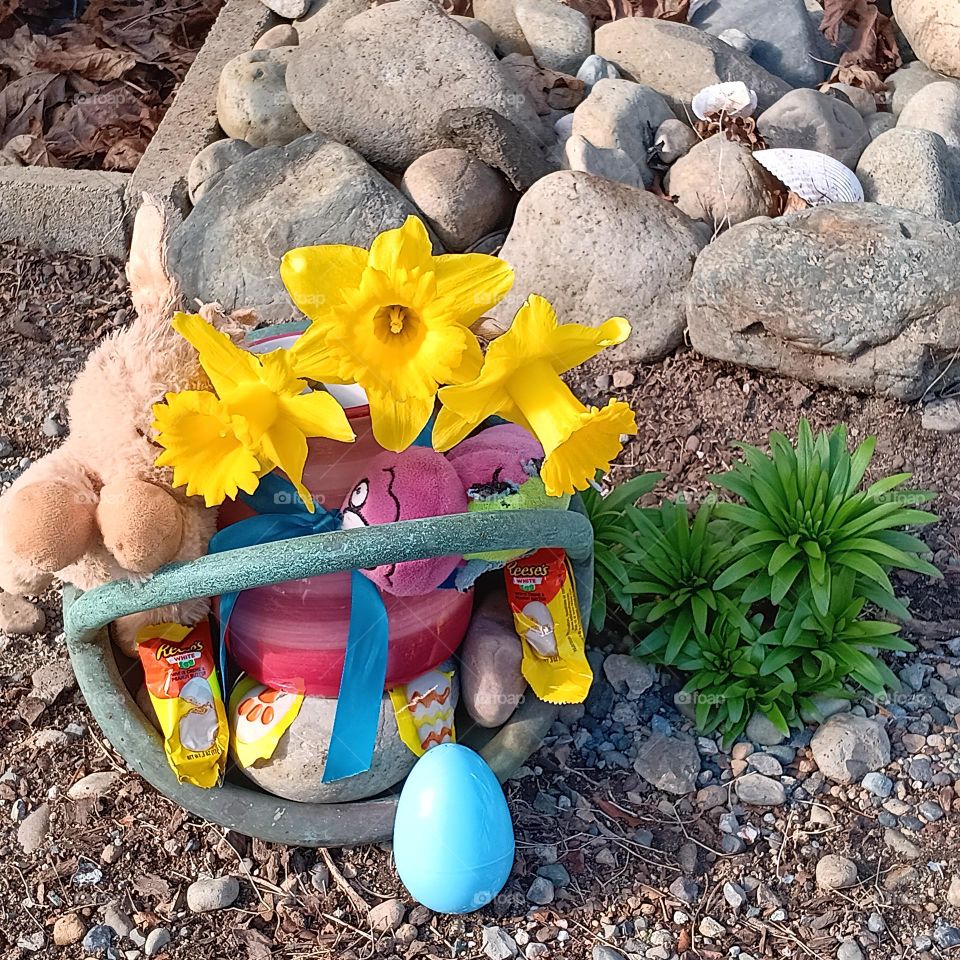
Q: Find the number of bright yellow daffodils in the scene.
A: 3